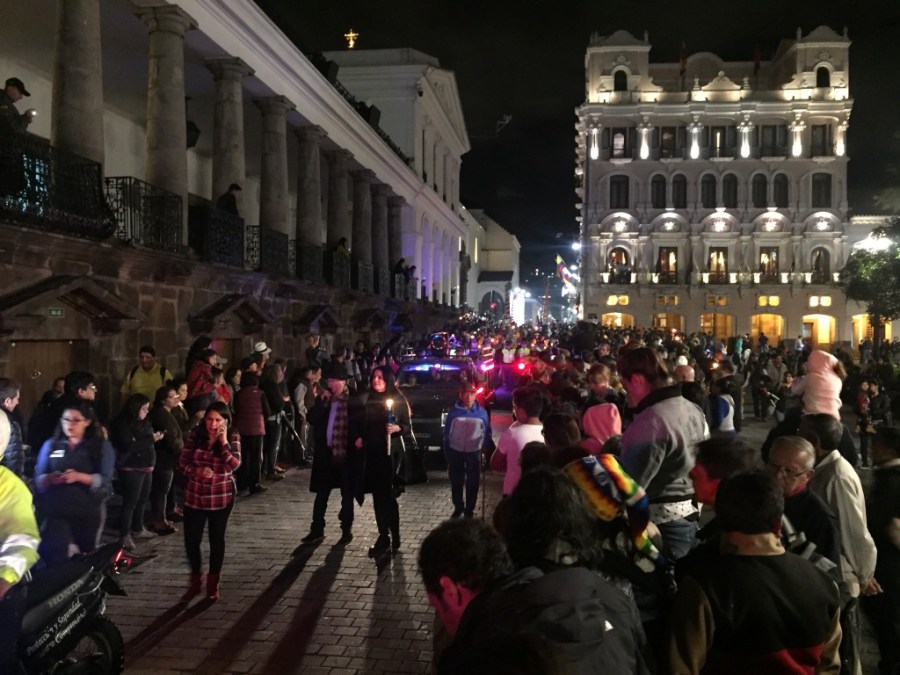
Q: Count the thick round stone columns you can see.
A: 9